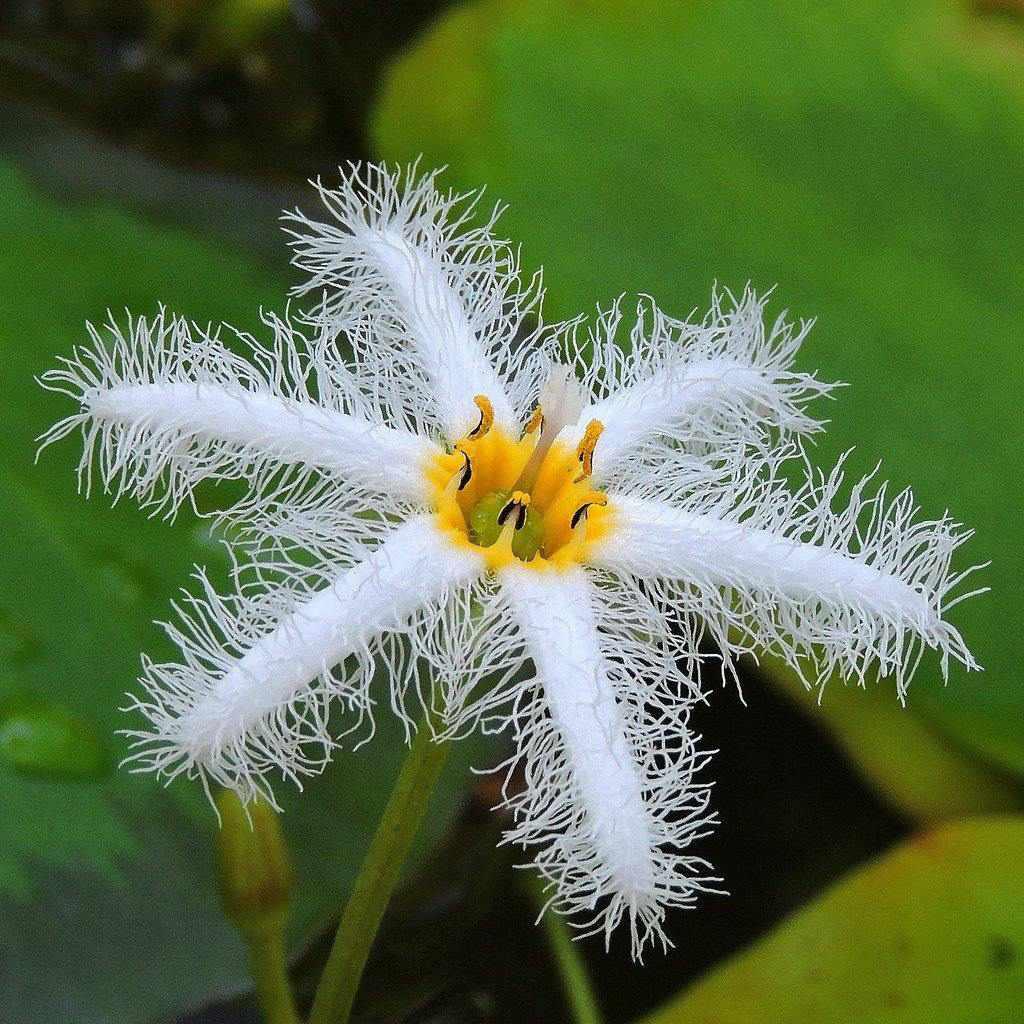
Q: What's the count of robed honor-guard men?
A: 0